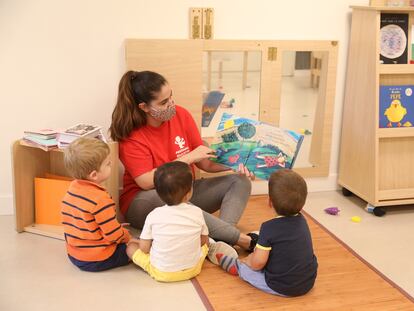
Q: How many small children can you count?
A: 3